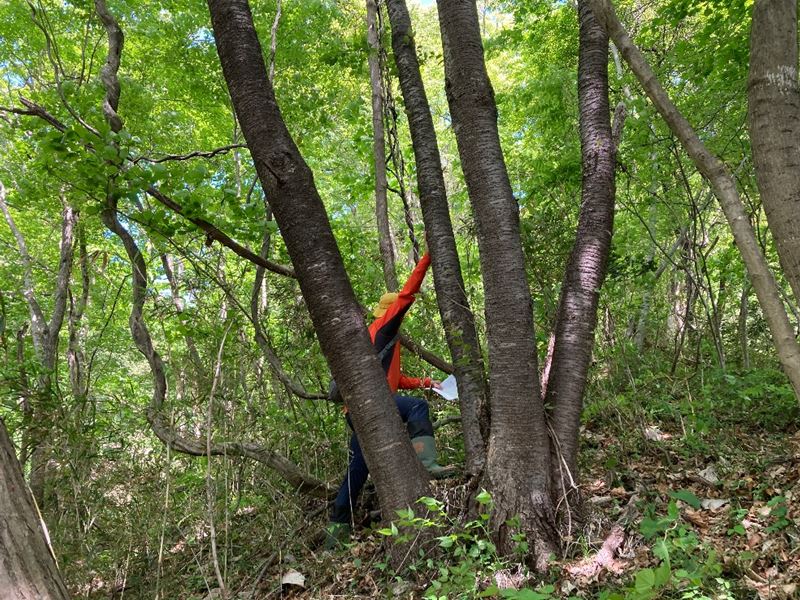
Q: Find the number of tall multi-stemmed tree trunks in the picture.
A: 4